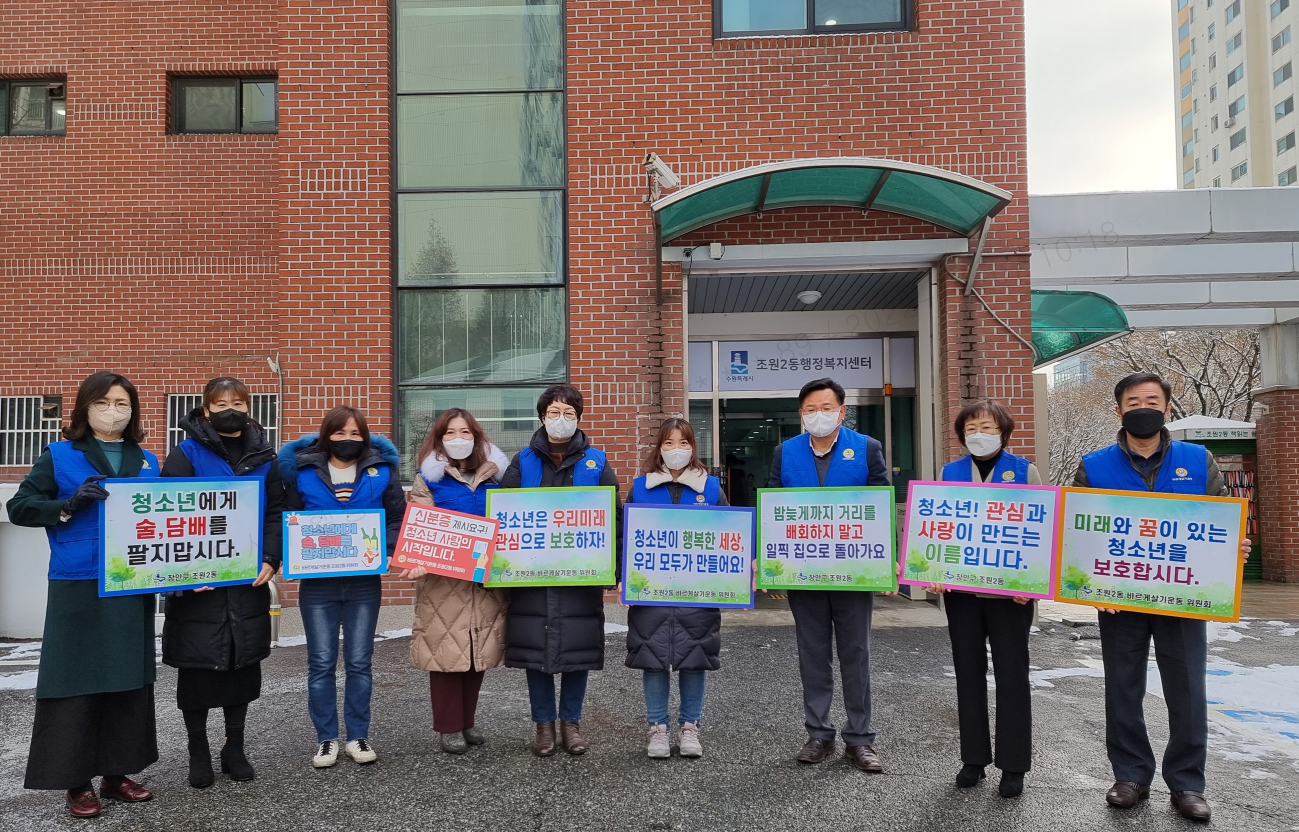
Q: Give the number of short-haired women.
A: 2